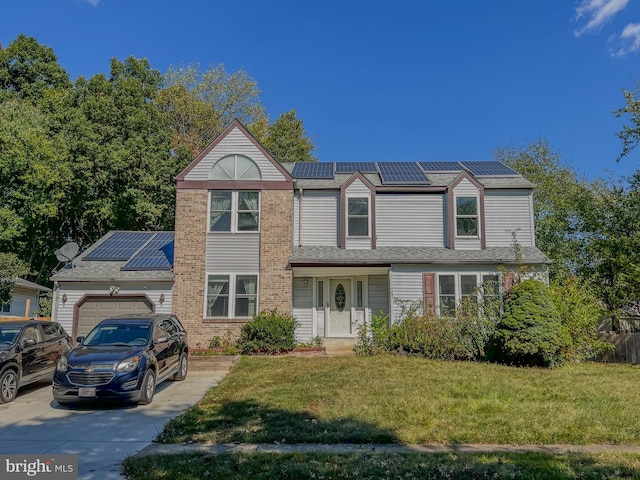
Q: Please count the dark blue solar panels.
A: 7